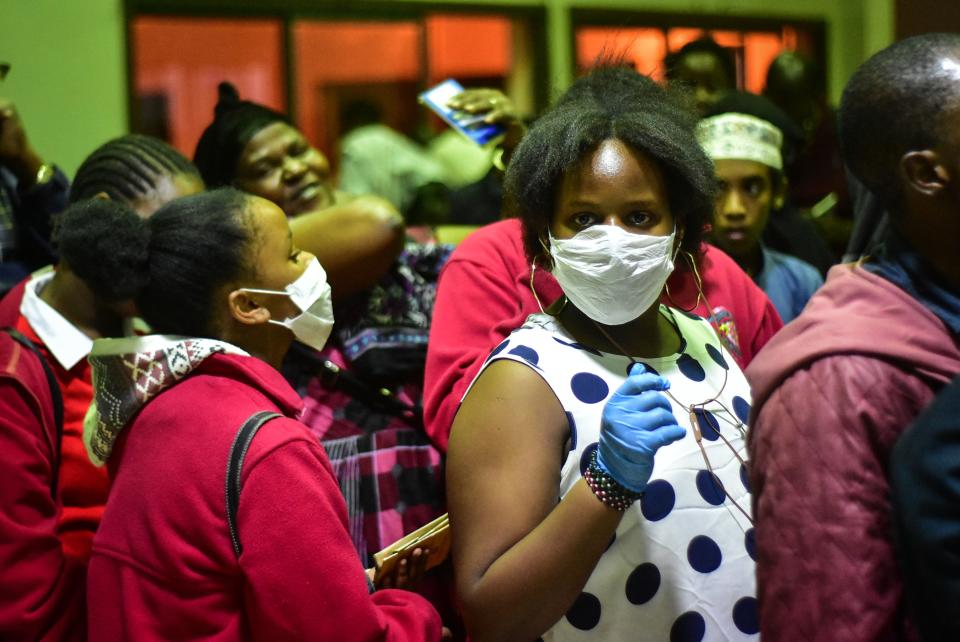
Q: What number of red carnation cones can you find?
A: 0